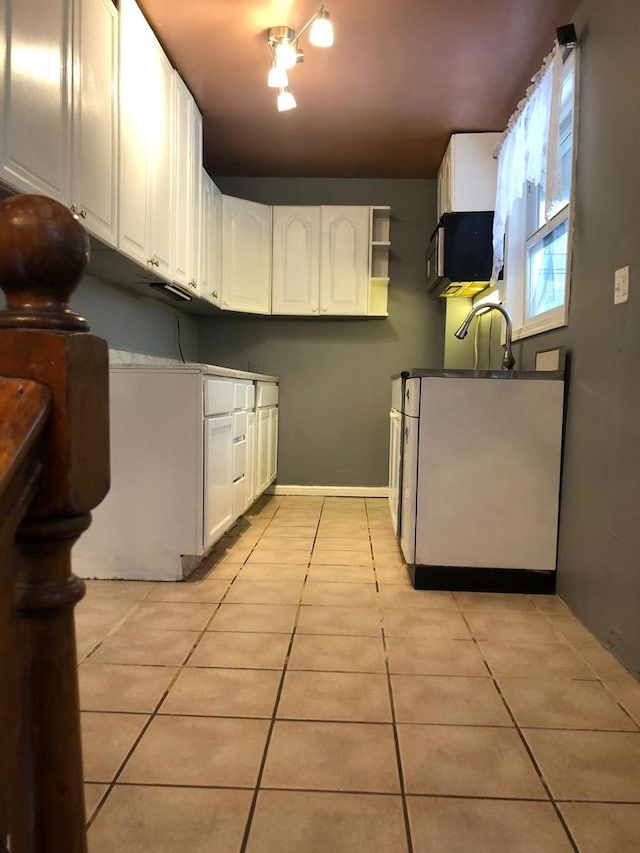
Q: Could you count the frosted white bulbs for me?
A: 4